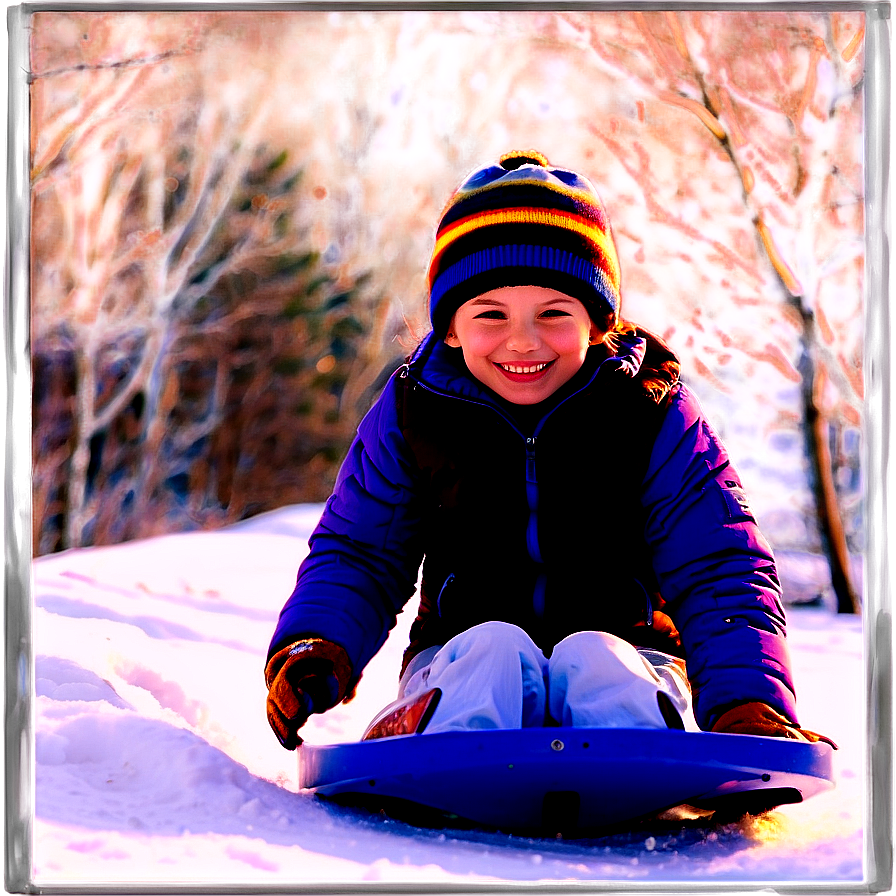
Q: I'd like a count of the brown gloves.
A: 2